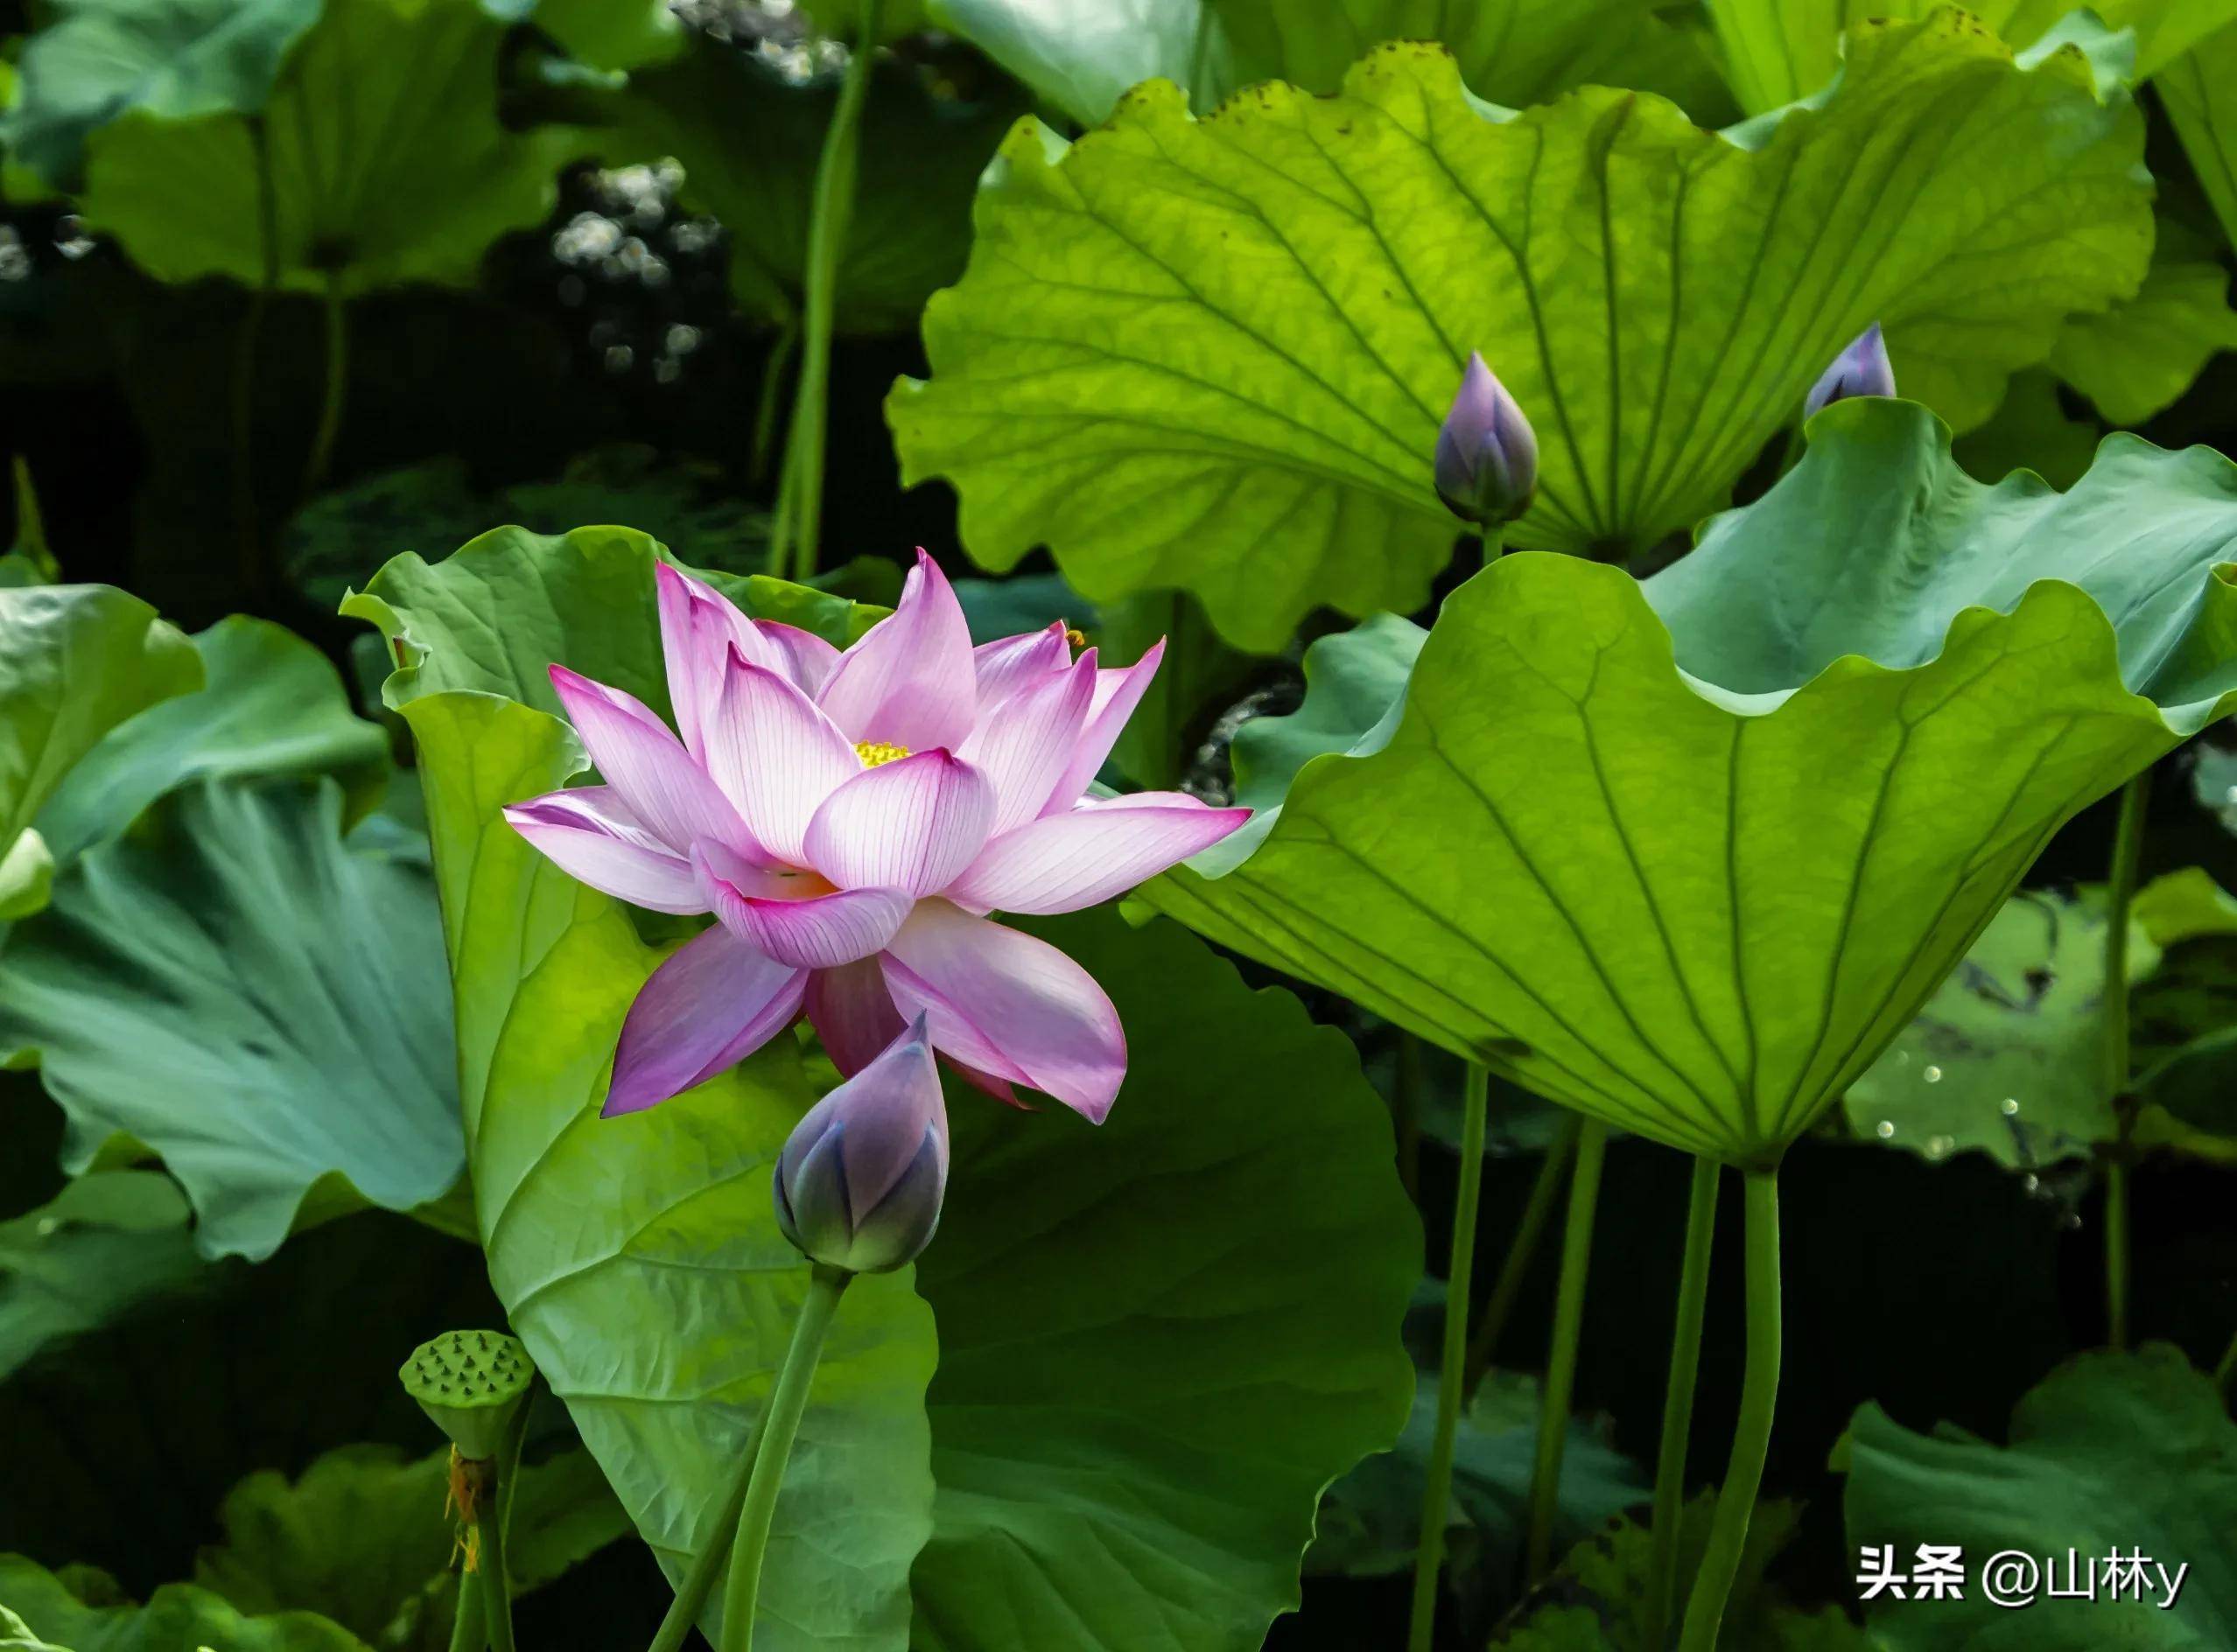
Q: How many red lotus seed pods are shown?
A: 0